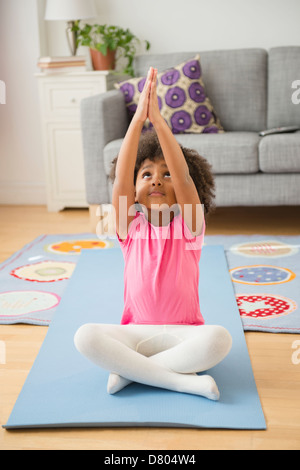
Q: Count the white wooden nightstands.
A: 1